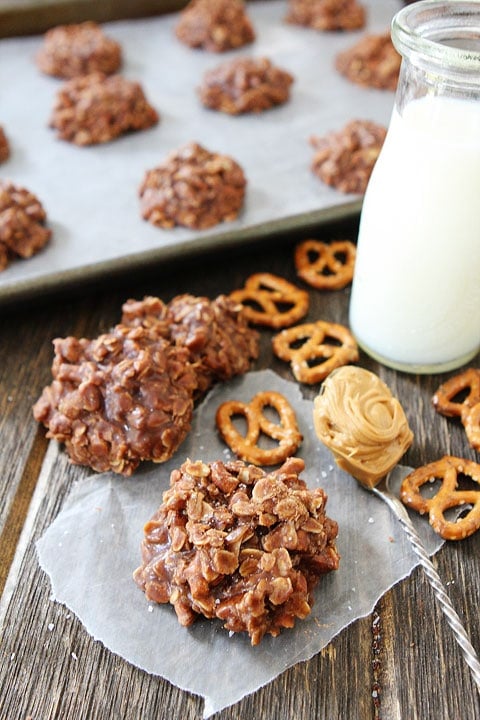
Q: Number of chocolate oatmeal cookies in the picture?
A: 13